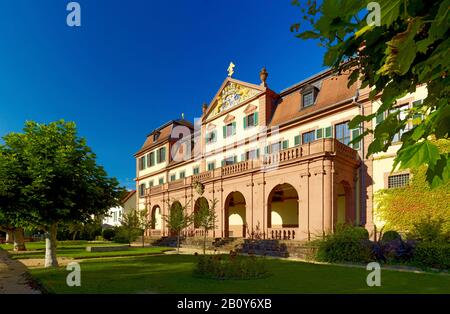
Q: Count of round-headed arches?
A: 6